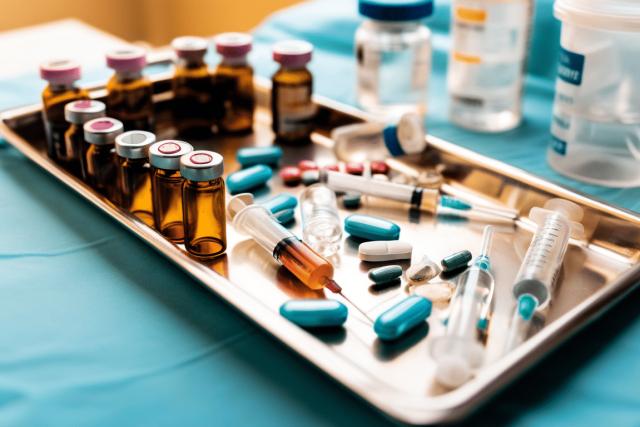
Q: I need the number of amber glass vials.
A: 10